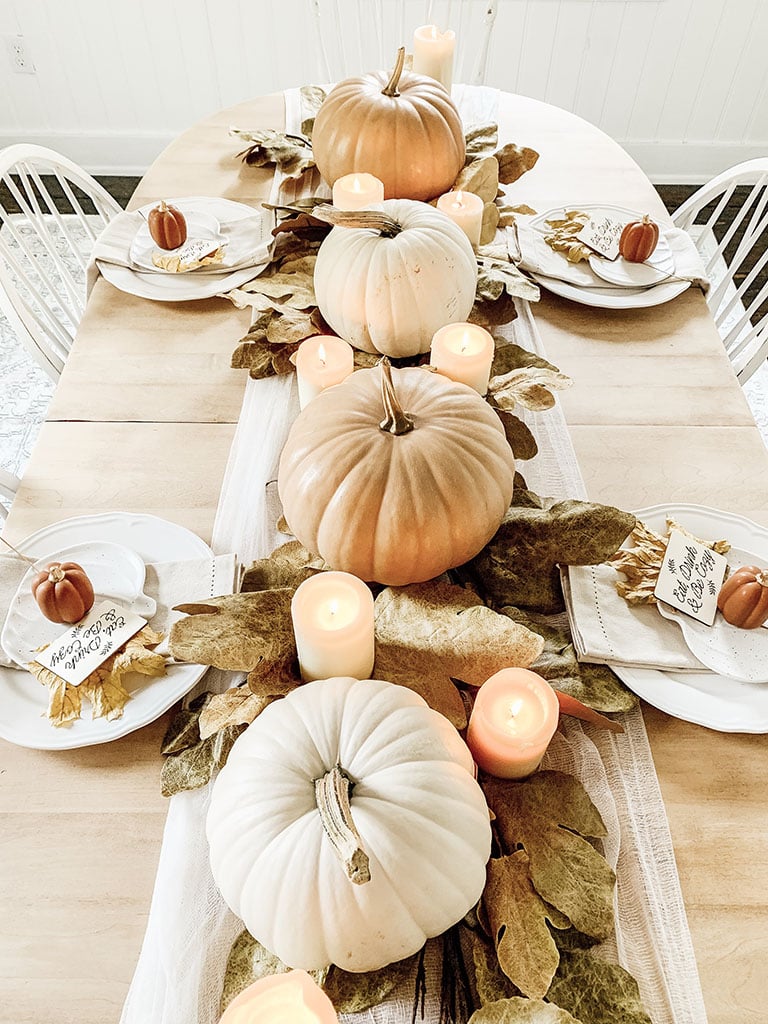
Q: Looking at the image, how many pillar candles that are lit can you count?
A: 8